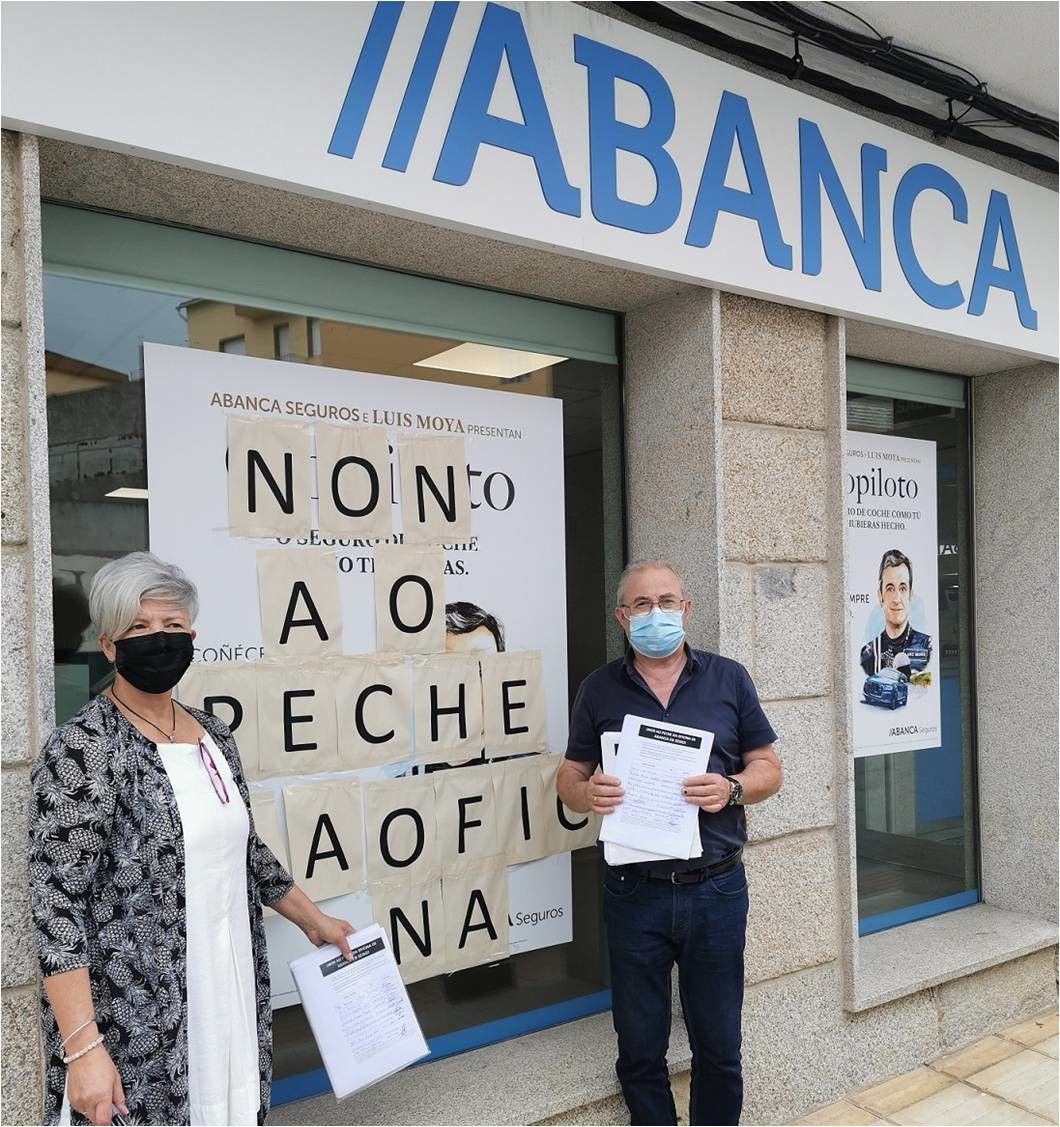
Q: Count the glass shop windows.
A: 2